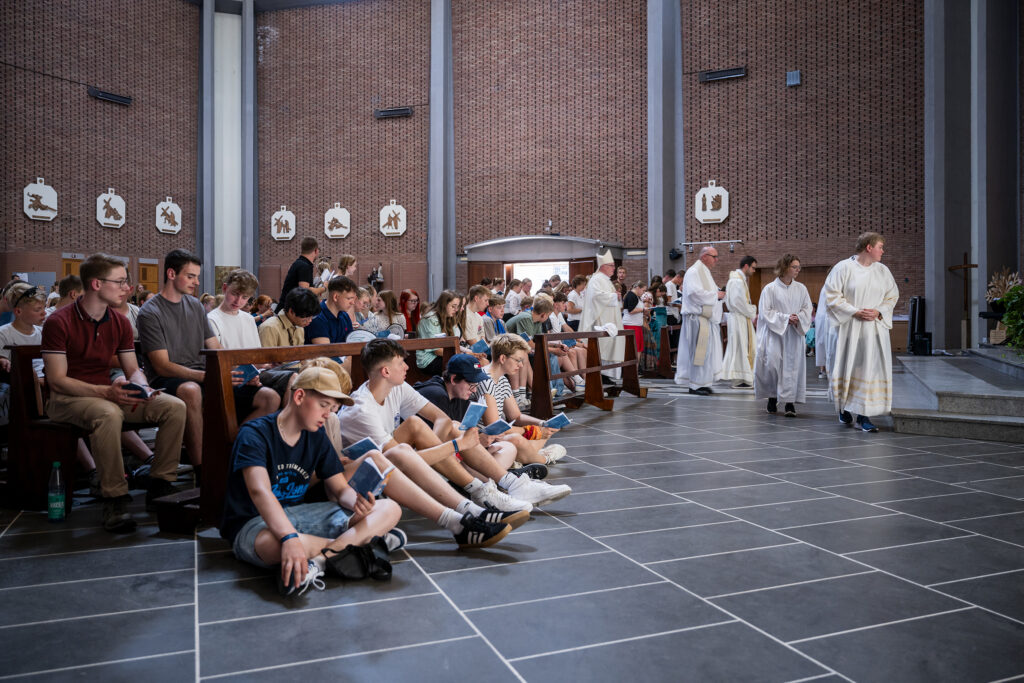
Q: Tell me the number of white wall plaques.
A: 7